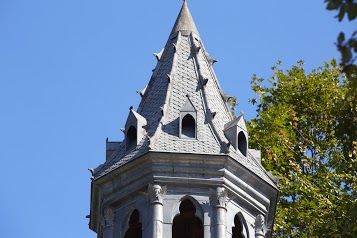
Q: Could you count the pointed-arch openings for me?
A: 6